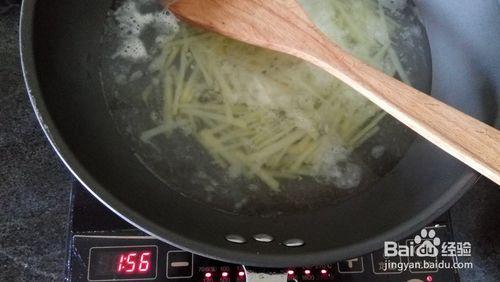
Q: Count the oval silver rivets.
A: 3